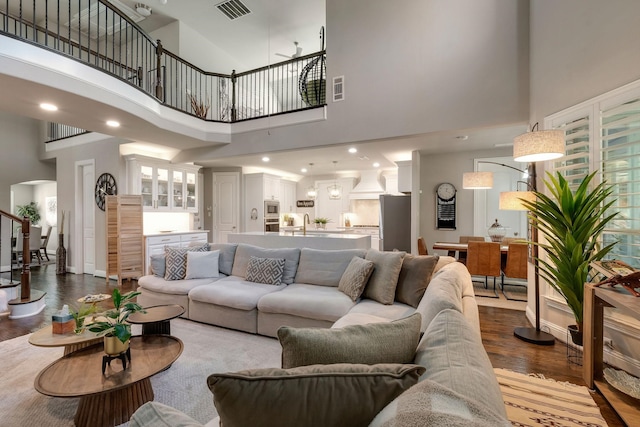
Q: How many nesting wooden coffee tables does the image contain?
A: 3